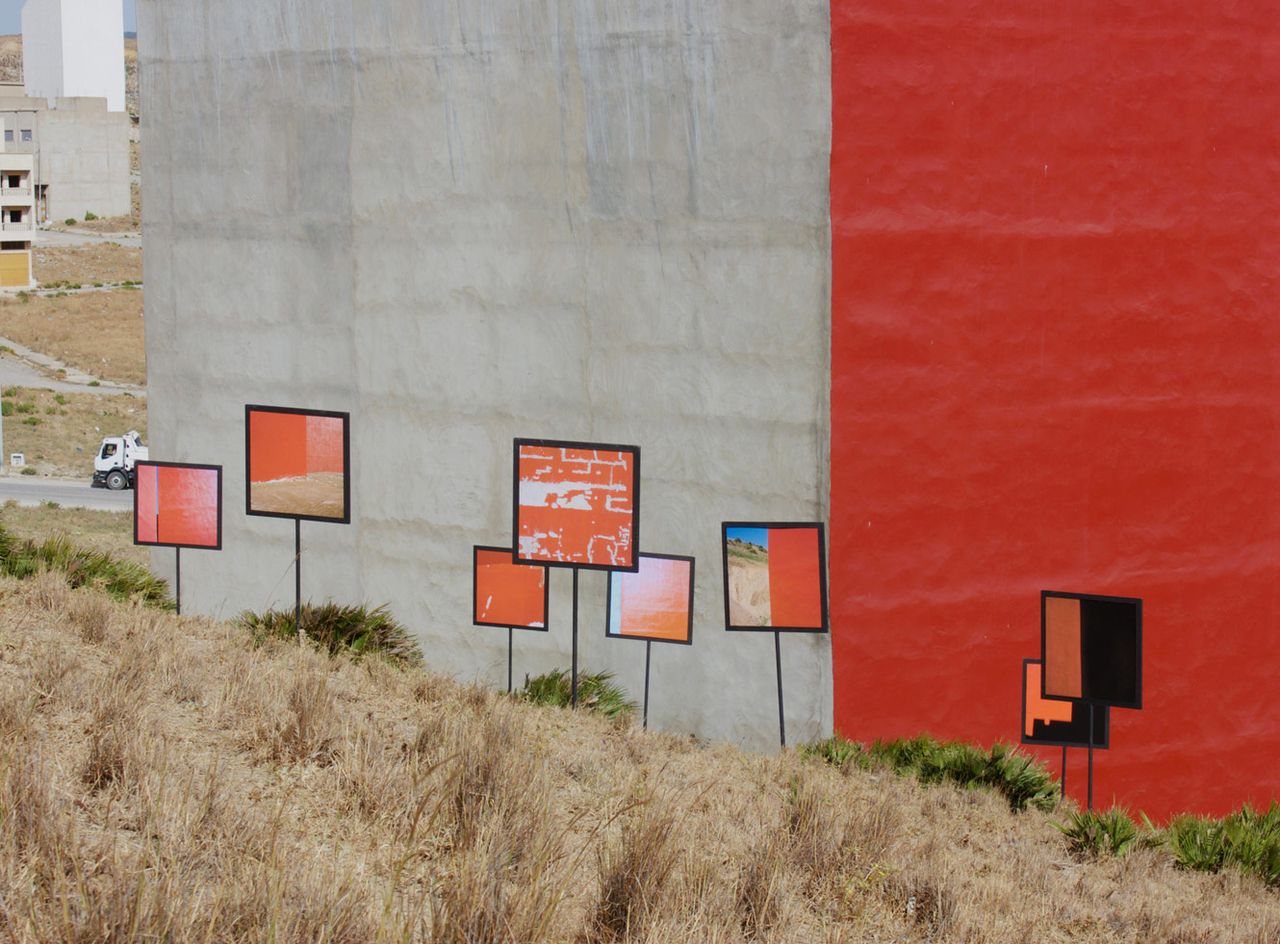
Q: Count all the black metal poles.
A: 8